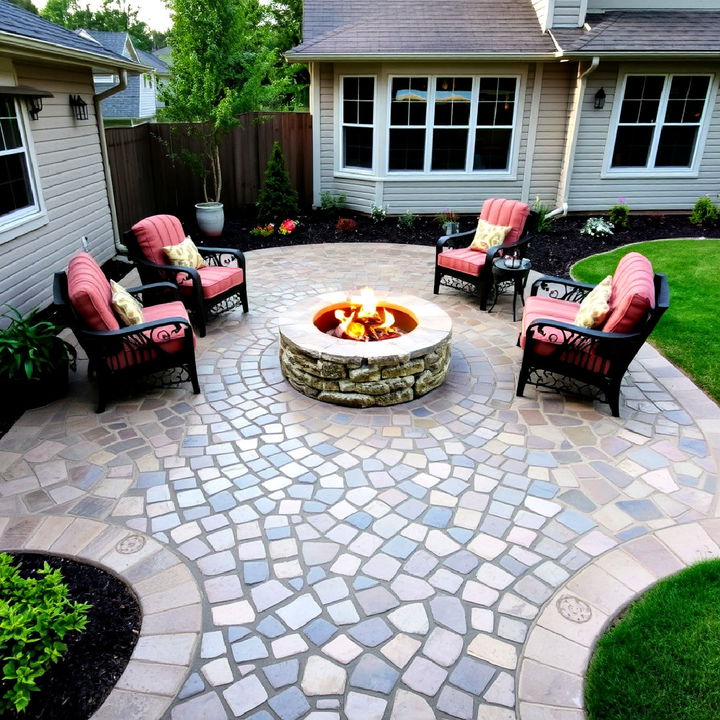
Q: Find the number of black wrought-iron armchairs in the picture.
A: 4